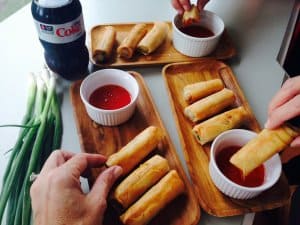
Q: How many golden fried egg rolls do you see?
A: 11